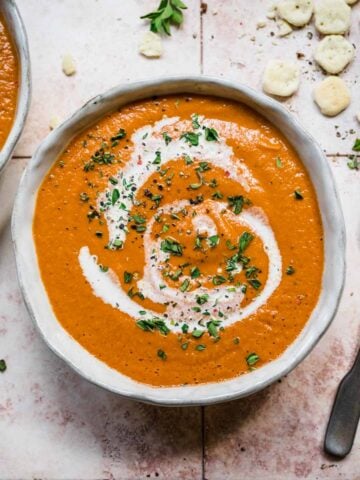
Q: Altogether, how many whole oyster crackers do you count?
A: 5